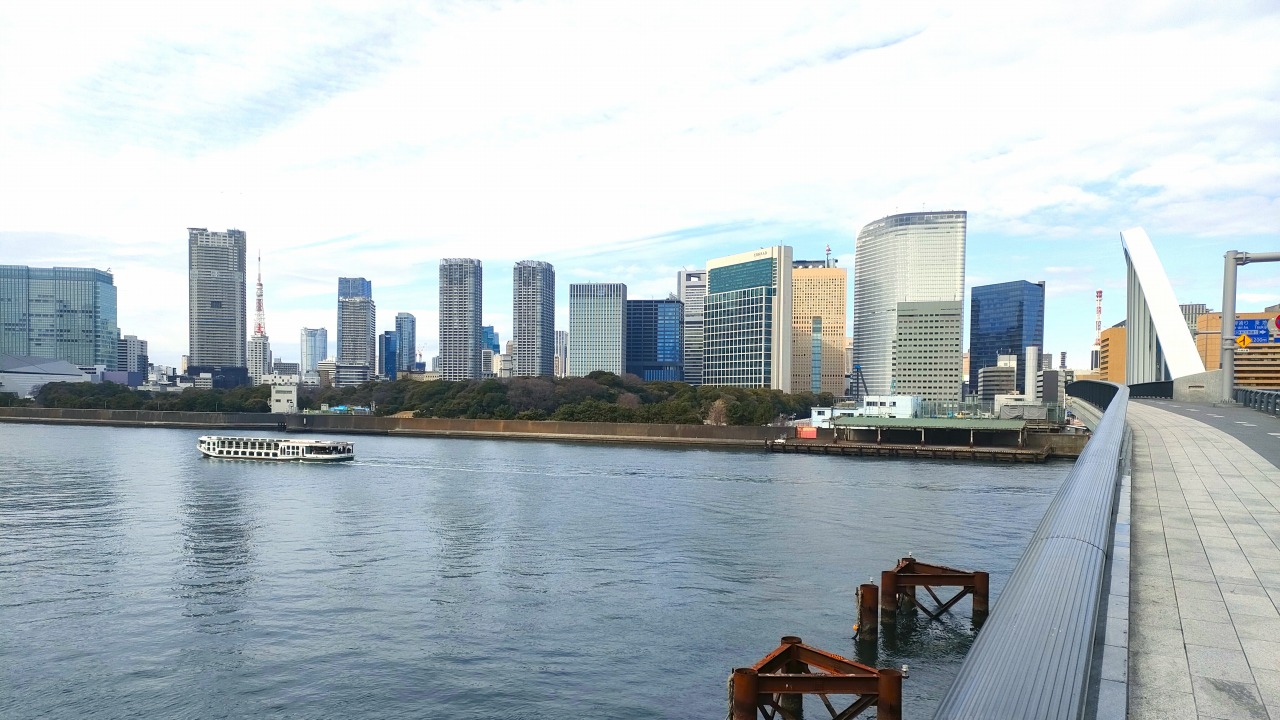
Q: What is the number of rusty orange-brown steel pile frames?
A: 2